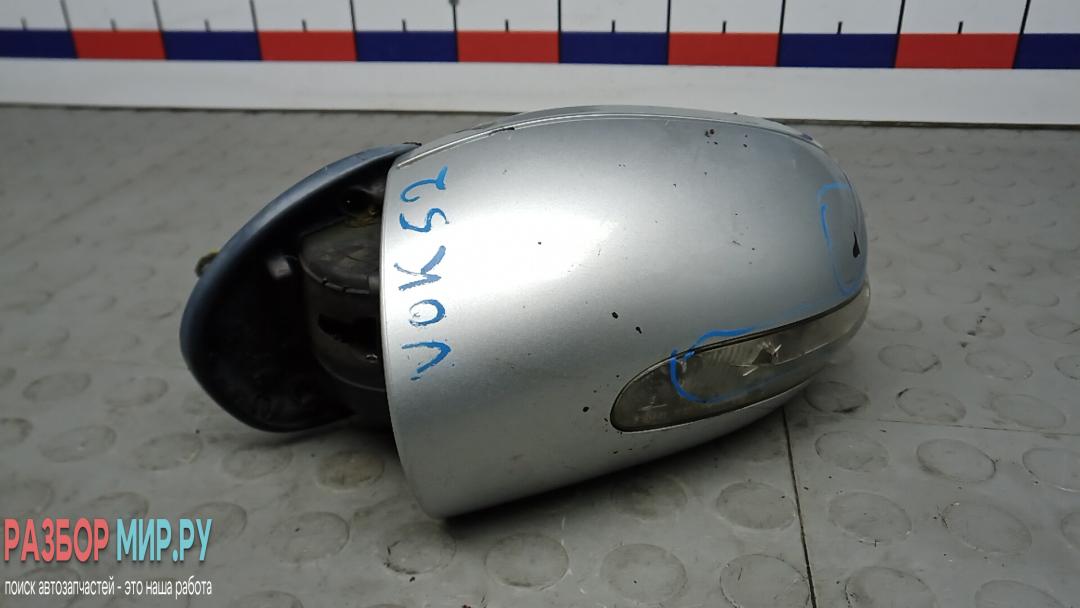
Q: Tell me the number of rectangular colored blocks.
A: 11